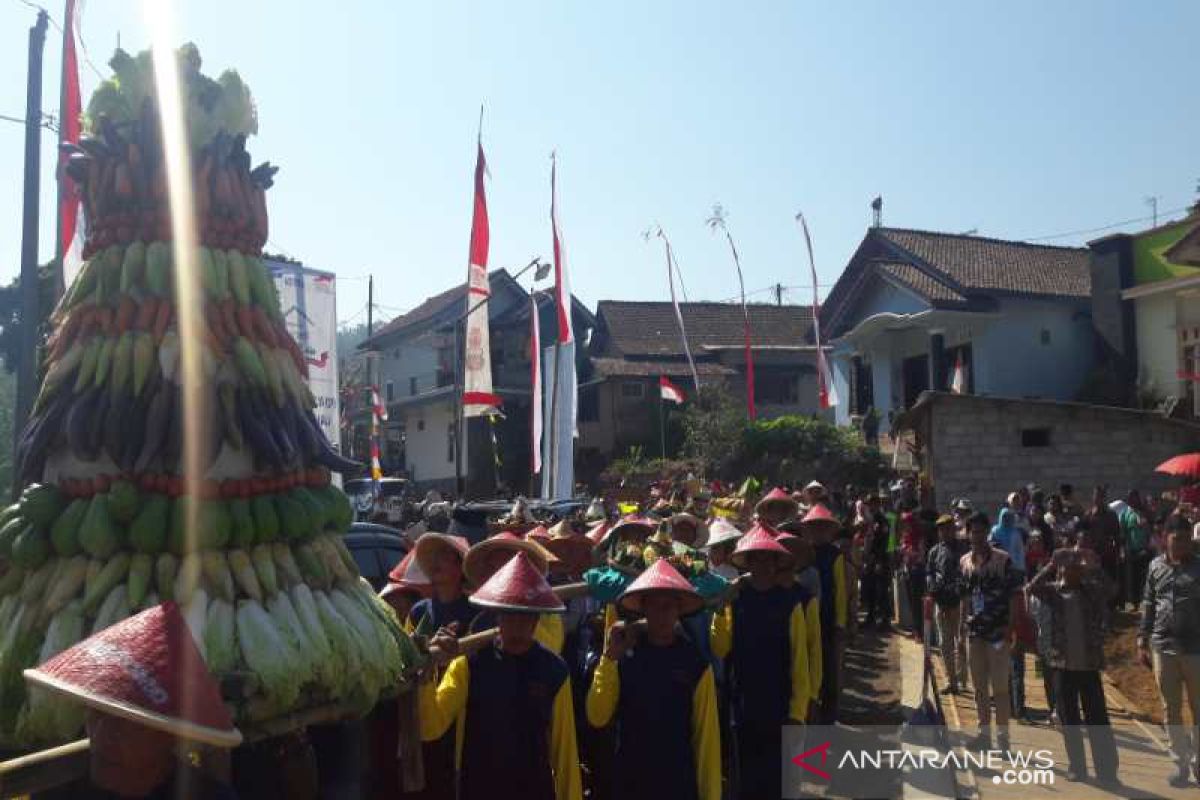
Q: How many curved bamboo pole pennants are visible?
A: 3